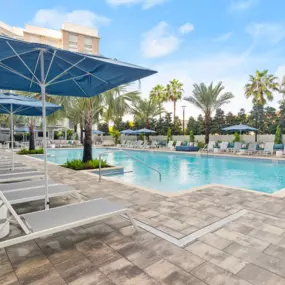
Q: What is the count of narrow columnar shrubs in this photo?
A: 4